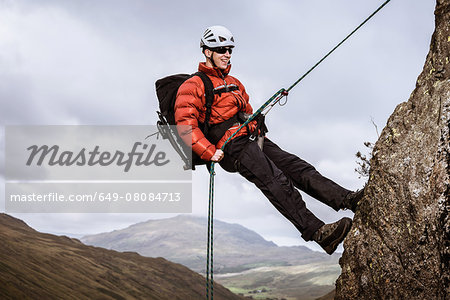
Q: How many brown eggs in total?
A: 0